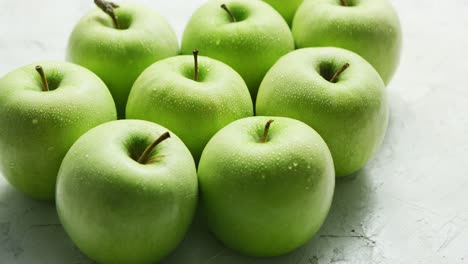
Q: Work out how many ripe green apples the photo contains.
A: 9